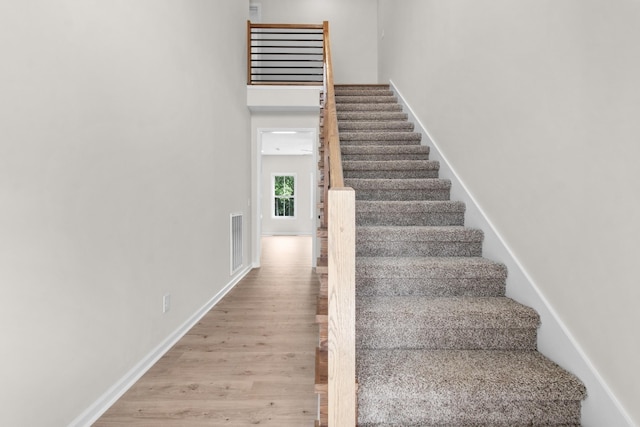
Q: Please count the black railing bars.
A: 8